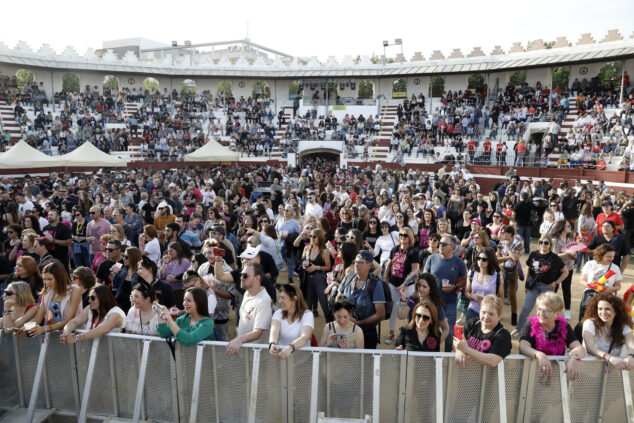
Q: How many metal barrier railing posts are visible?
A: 11